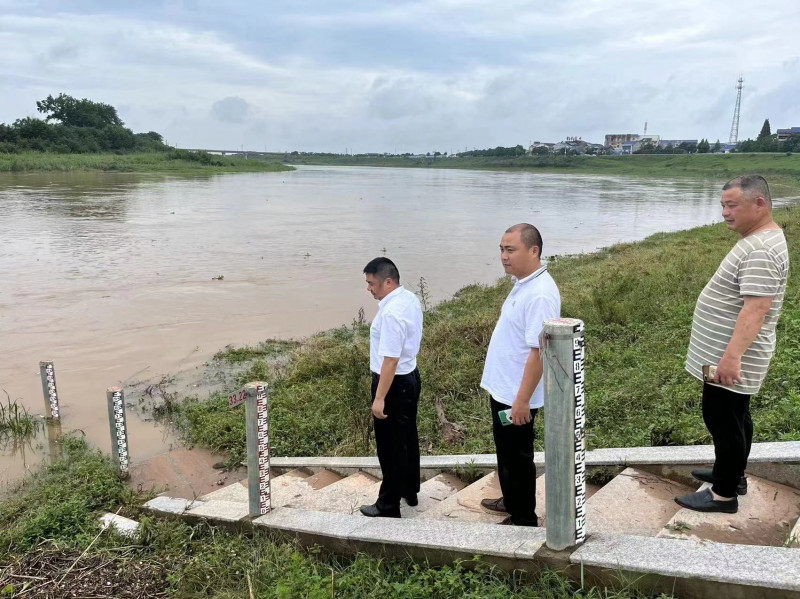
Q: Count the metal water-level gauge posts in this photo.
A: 4